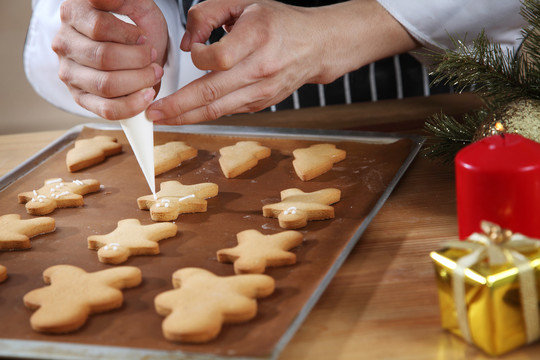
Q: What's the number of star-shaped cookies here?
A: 0